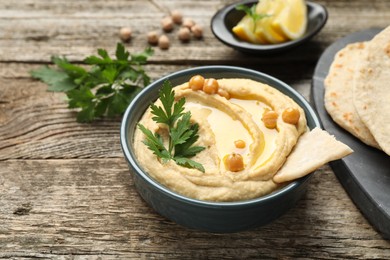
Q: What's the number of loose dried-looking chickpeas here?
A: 8